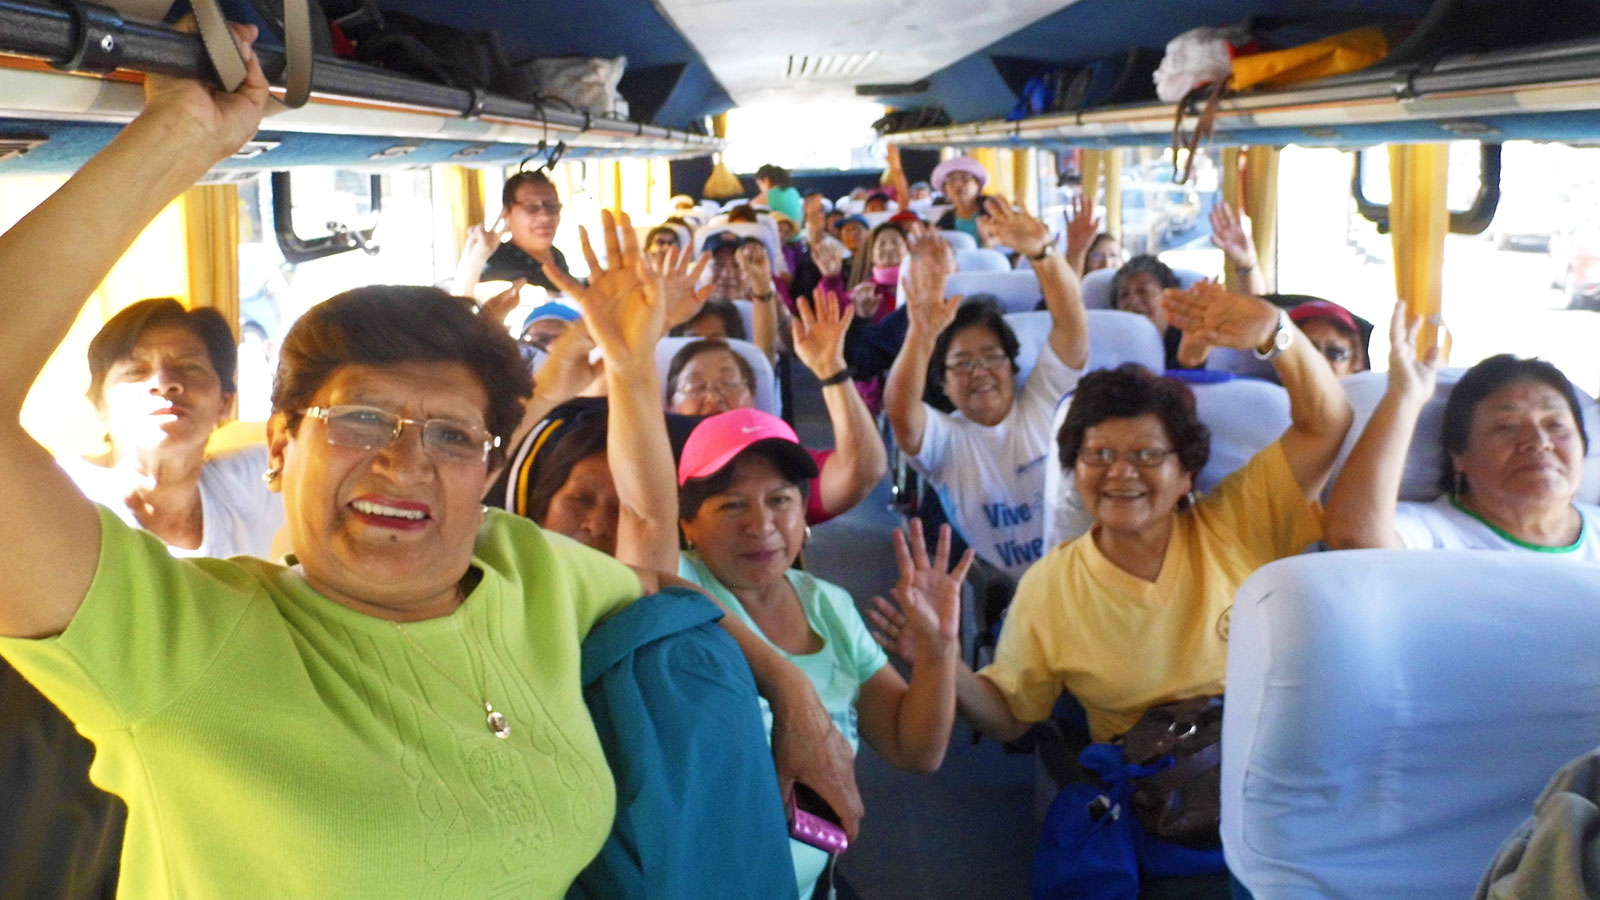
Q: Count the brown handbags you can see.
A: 1